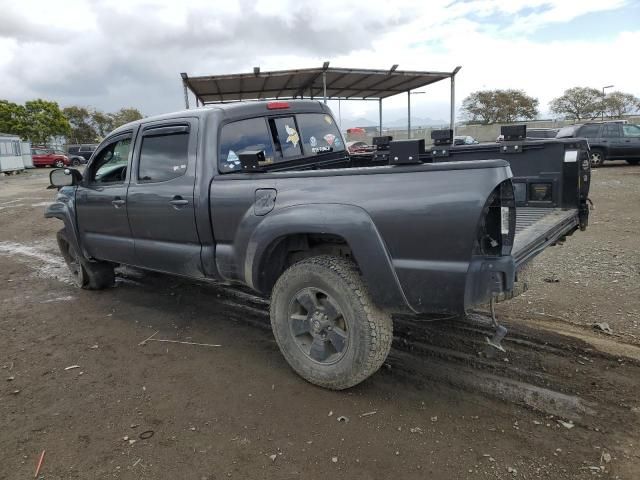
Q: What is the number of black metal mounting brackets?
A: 5